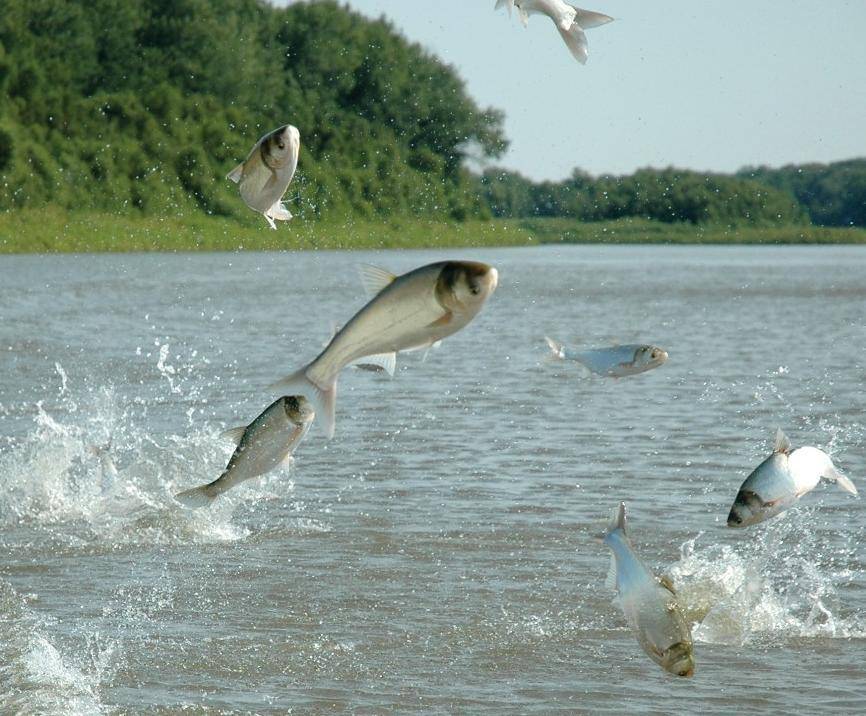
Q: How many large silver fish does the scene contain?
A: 7